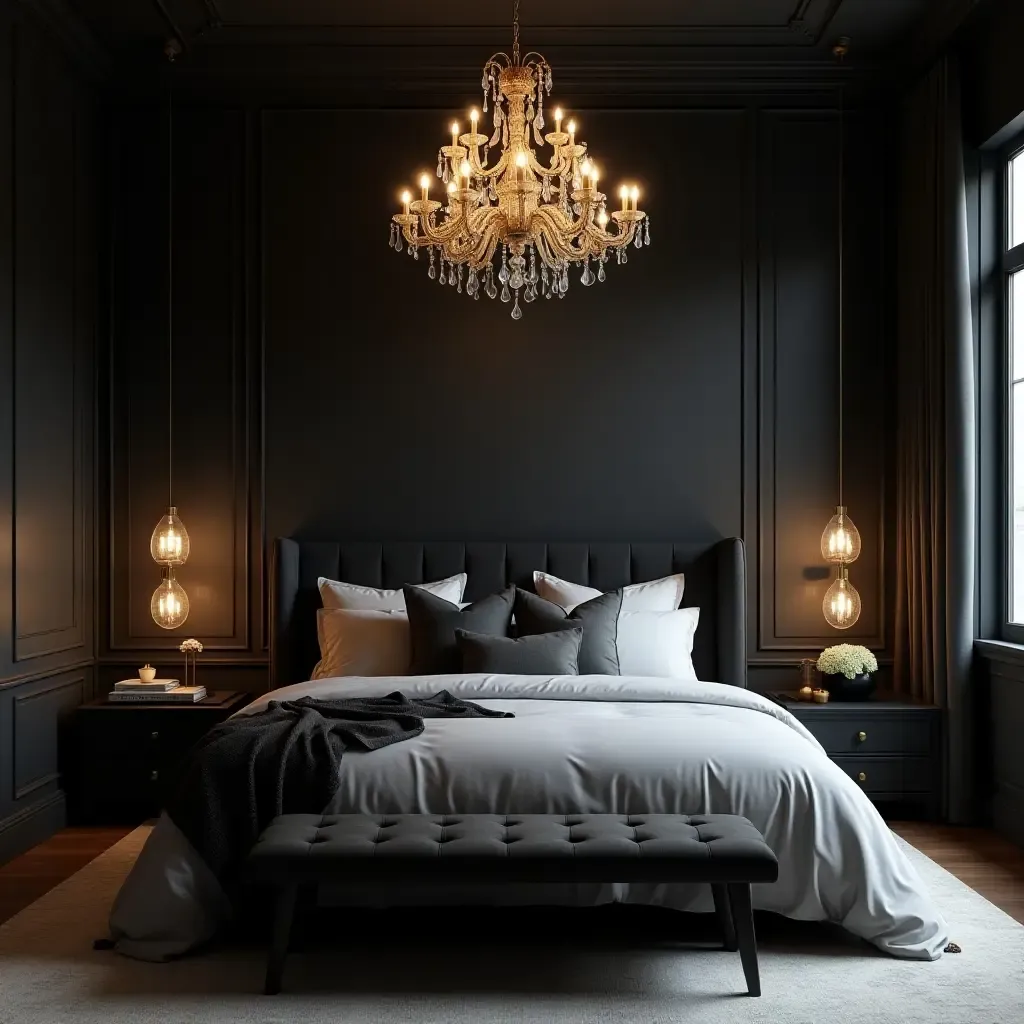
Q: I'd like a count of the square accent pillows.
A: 2